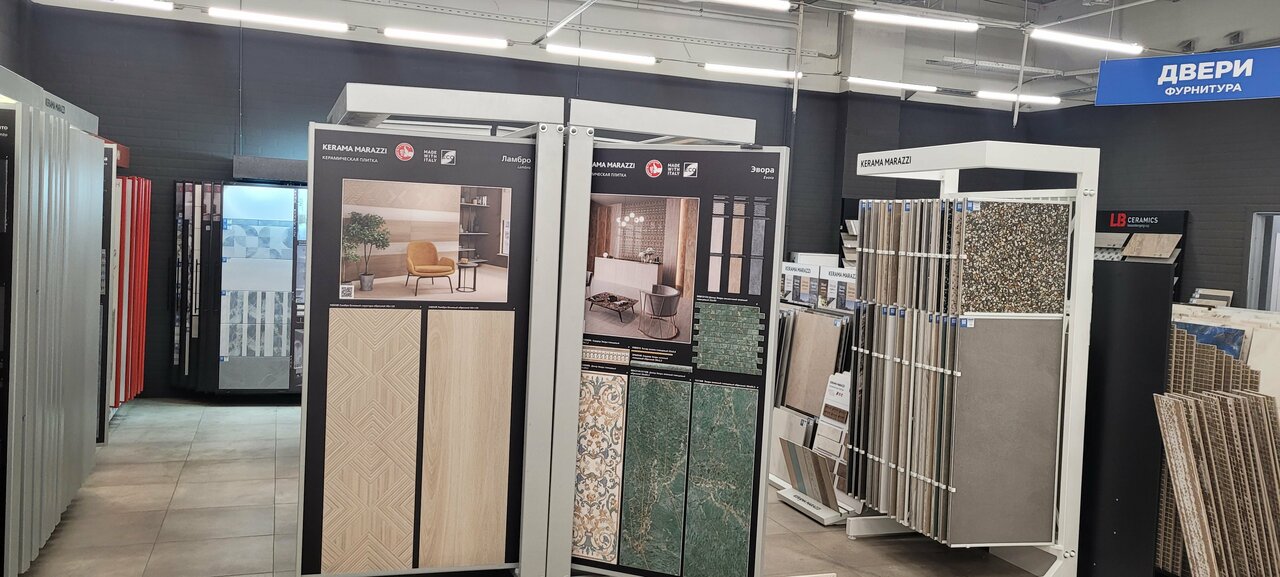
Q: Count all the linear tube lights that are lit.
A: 10